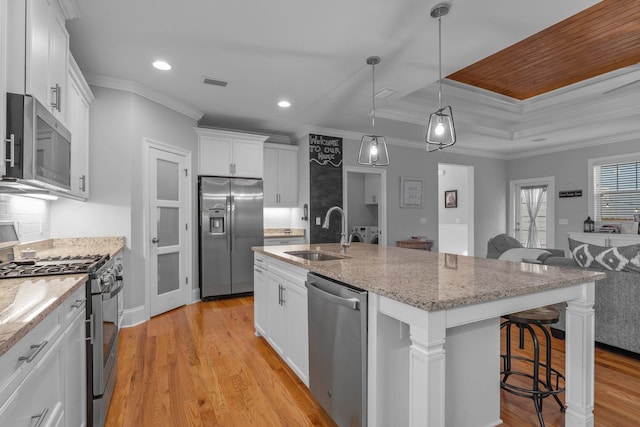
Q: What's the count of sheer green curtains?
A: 0